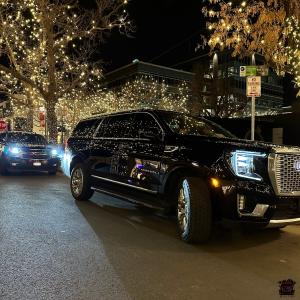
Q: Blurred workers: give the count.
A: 0